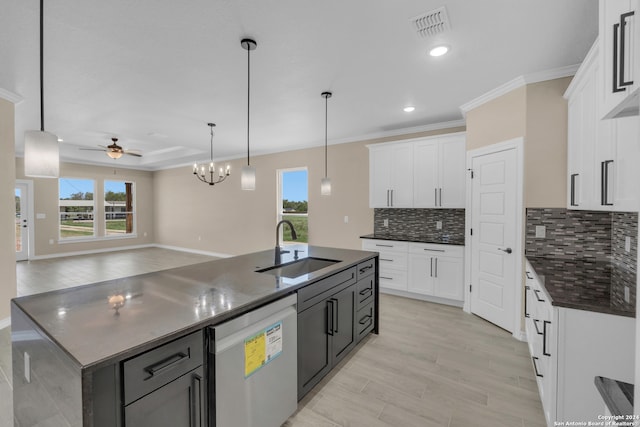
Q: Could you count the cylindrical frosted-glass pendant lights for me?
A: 3